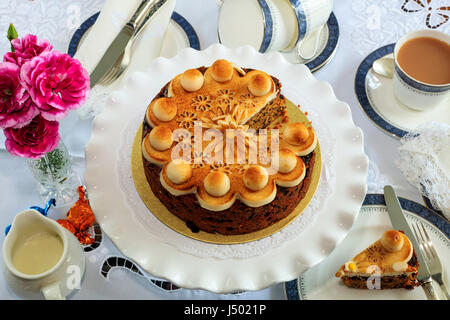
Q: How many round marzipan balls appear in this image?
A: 11